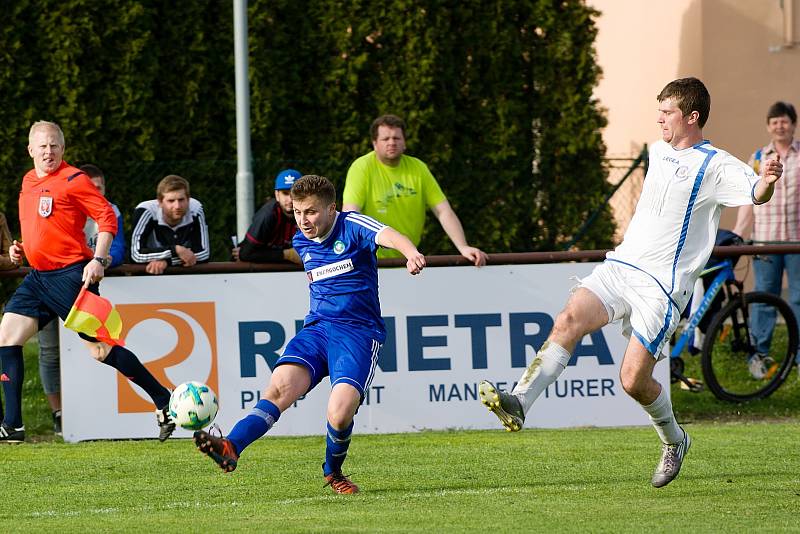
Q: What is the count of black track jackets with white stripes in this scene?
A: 1